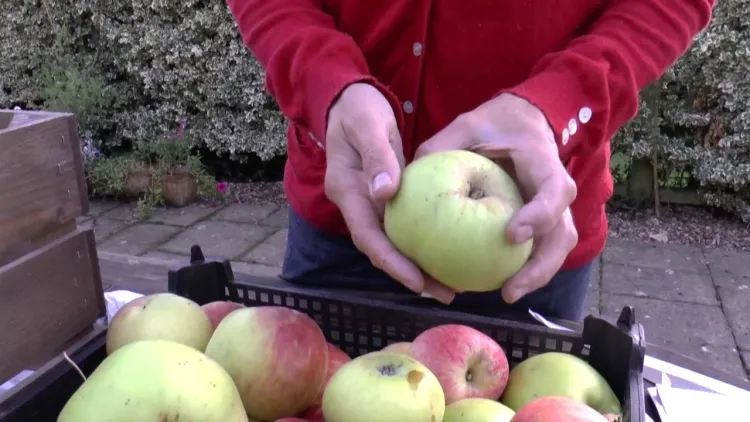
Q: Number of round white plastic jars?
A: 0